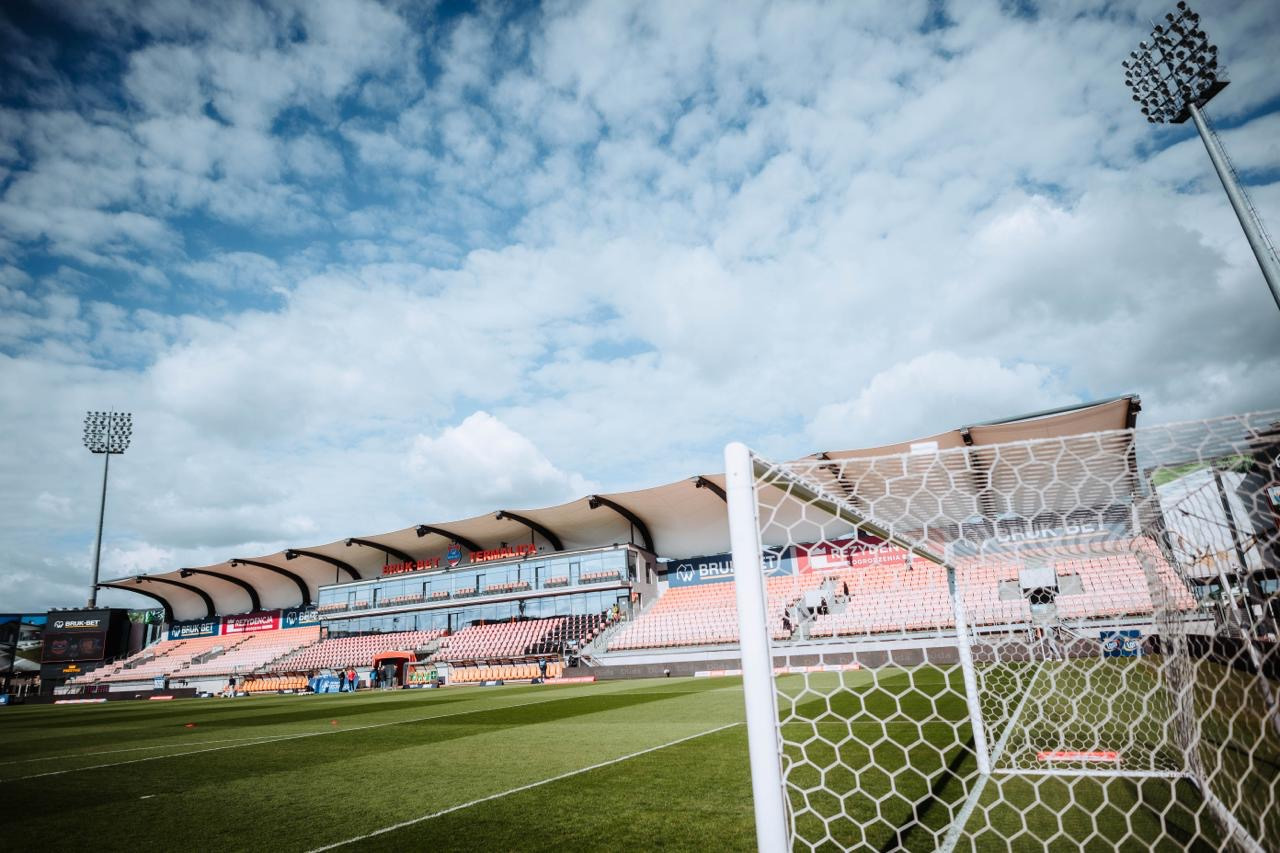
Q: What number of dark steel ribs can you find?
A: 13